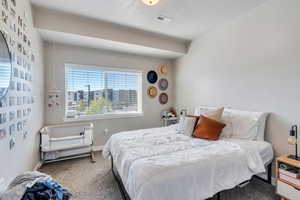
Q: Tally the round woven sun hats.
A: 5